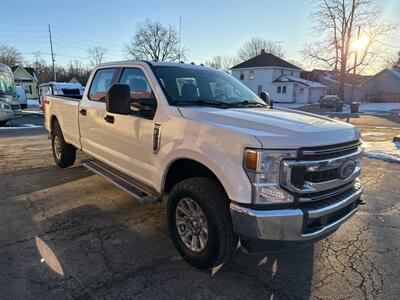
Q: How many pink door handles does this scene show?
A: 0